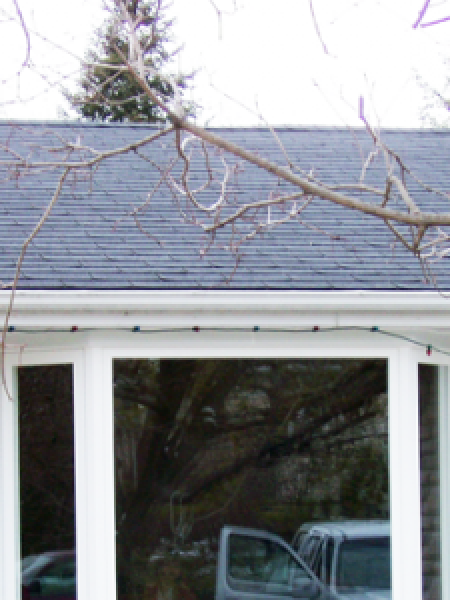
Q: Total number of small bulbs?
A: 8